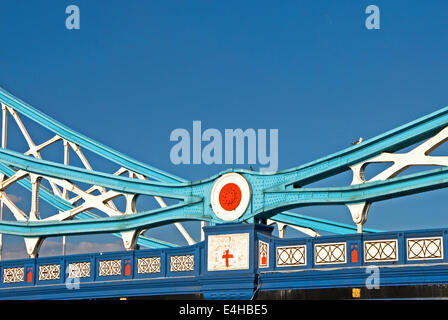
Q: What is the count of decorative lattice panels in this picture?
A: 10